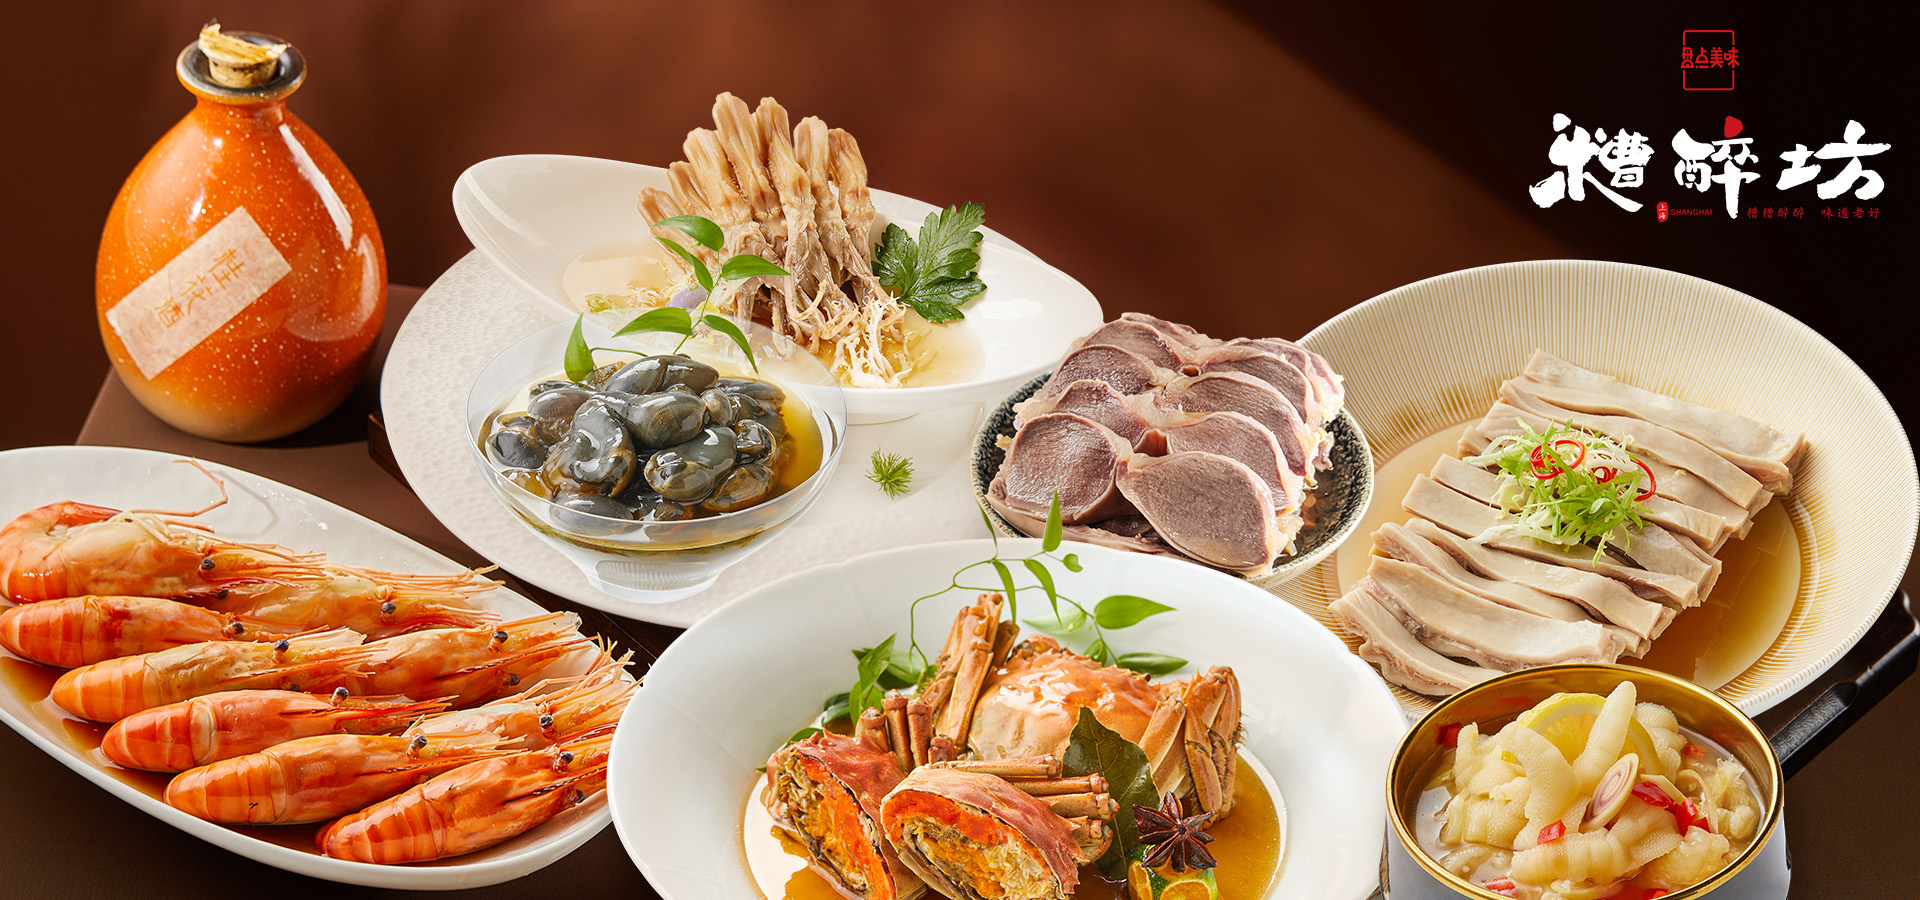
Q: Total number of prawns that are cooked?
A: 9